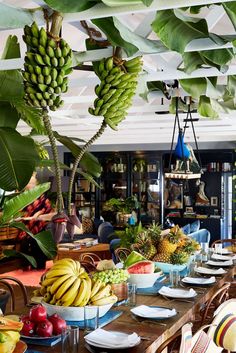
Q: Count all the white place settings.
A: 8